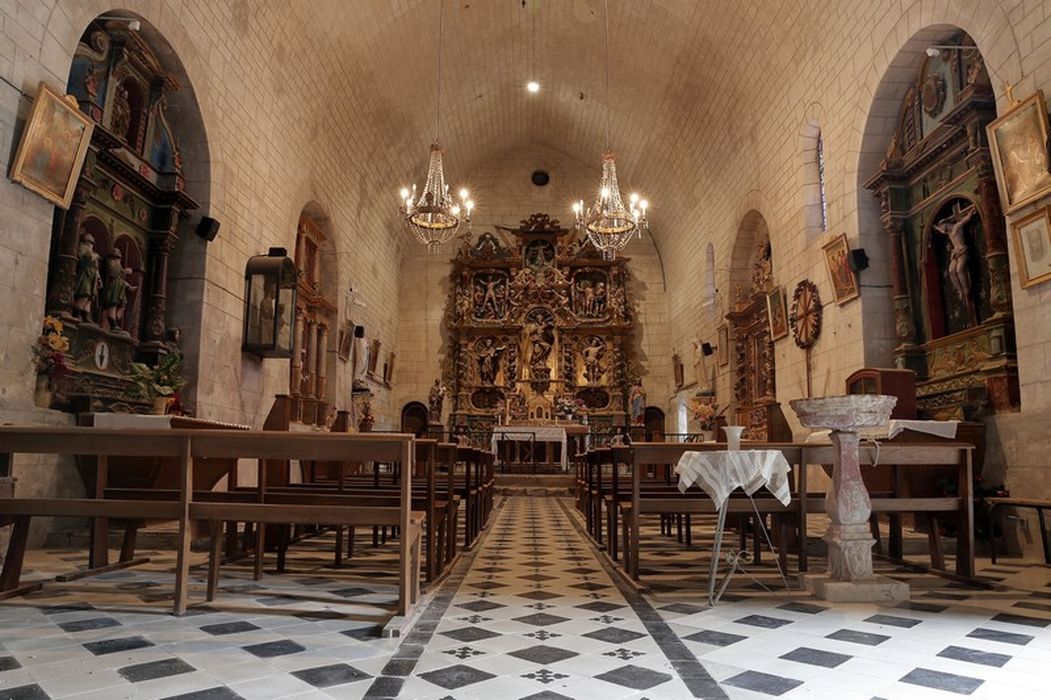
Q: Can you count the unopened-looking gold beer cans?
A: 0